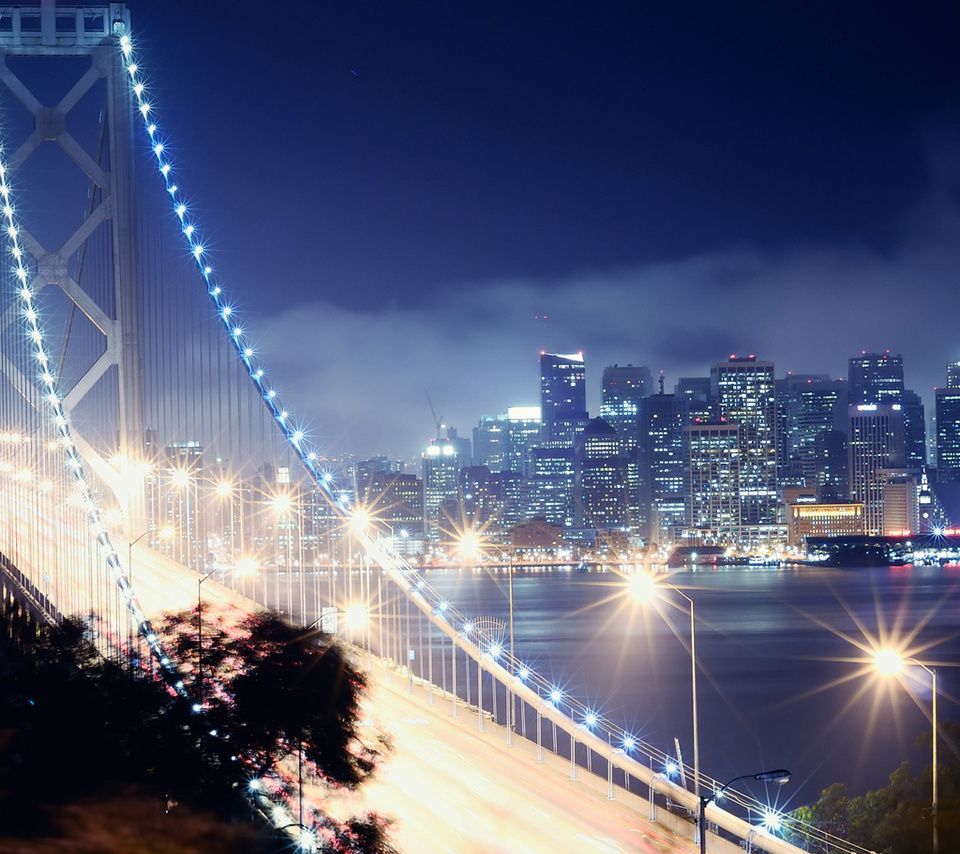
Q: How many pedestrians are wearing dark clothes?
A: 0